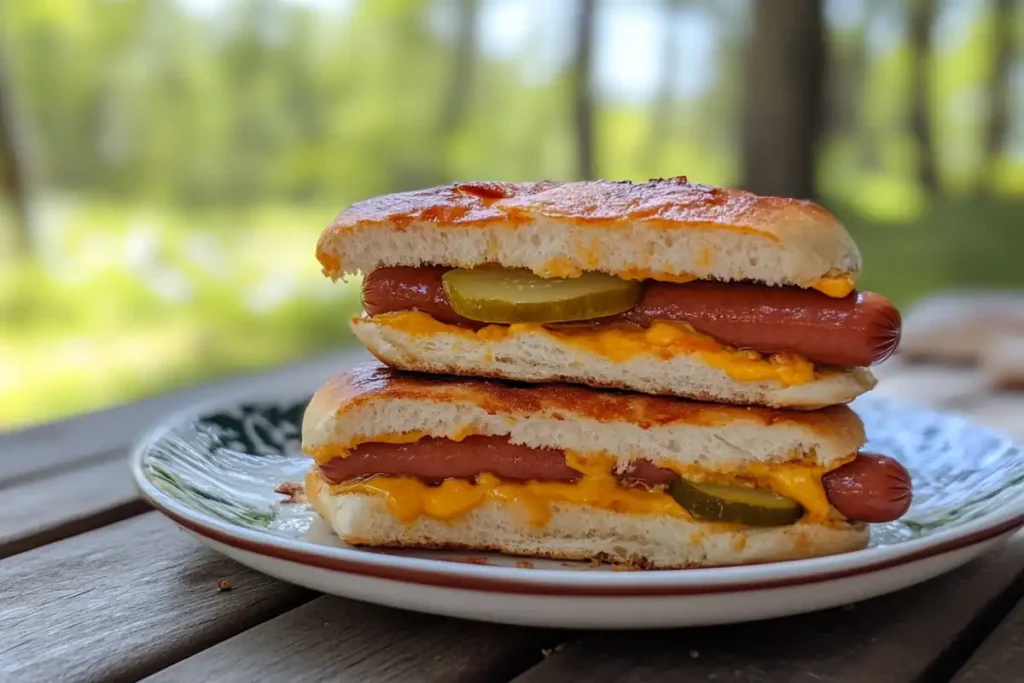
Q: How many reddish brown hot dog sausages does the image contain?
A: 2